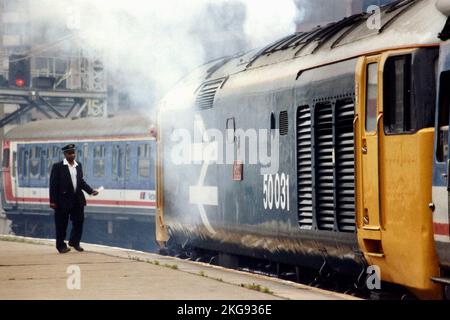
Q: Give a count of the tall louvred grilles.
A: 3